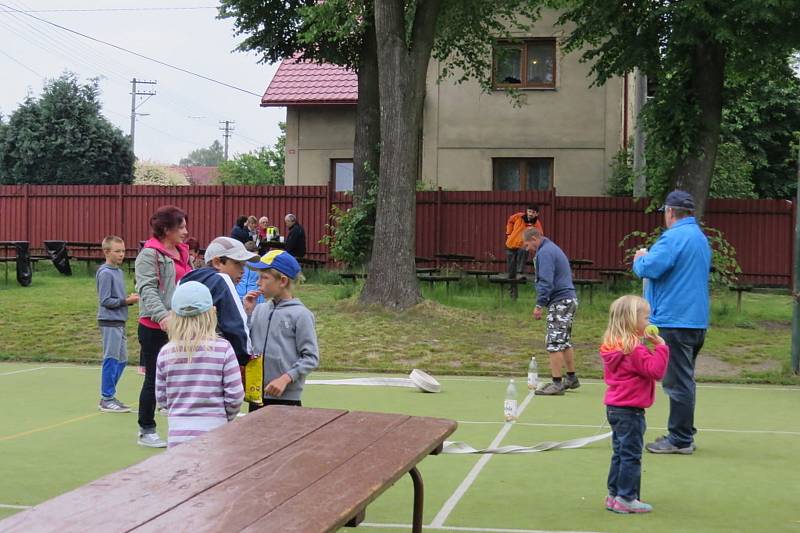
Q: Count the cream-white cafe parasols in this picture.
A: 0